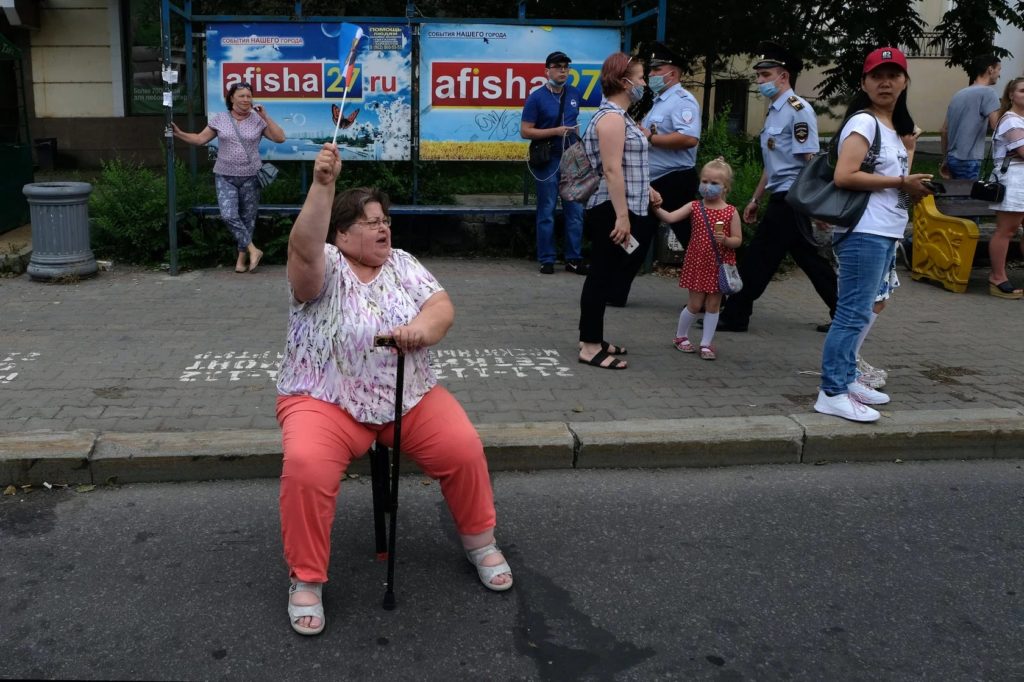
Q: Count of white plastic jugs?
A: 0